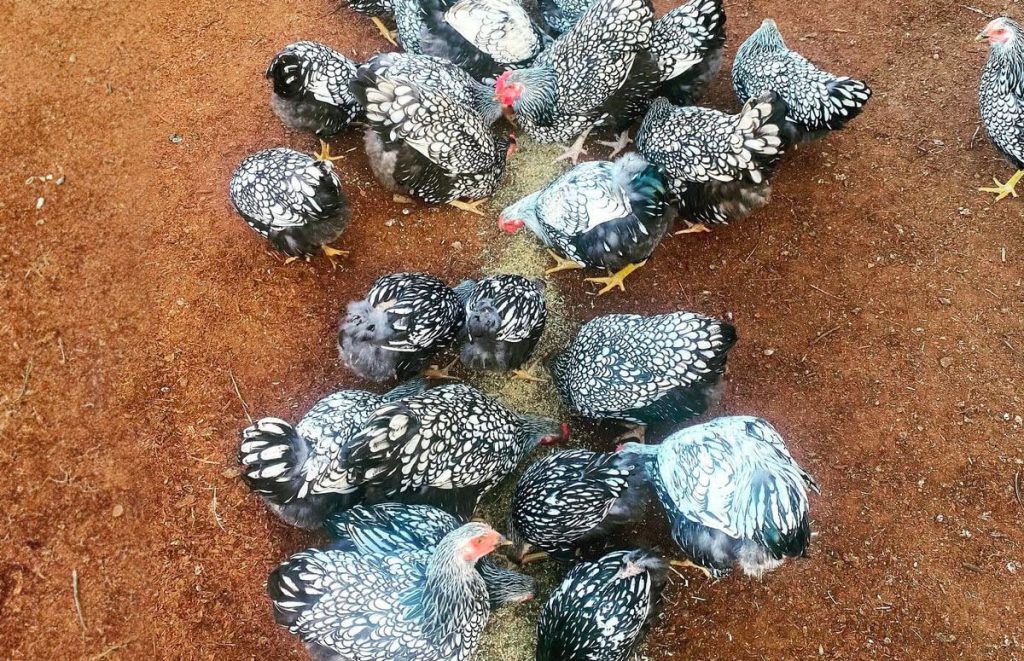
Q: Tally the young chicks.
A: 0